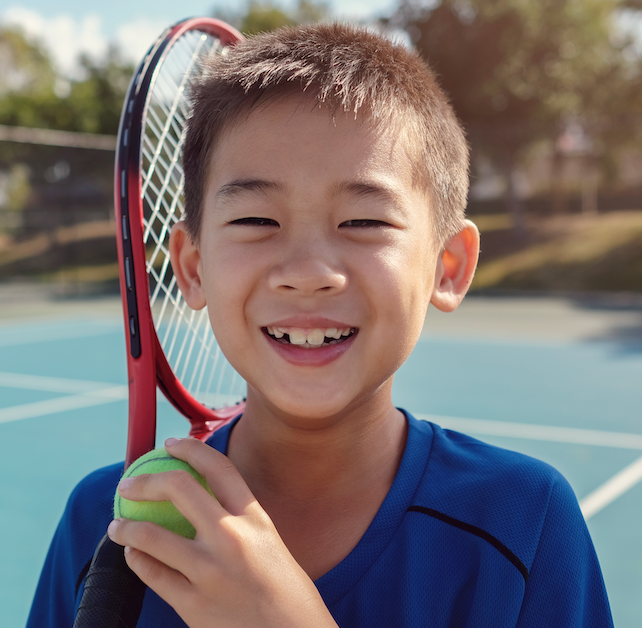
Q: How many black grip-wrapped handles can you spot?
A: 1